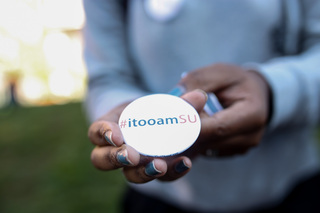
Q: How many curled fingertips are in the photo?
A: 4